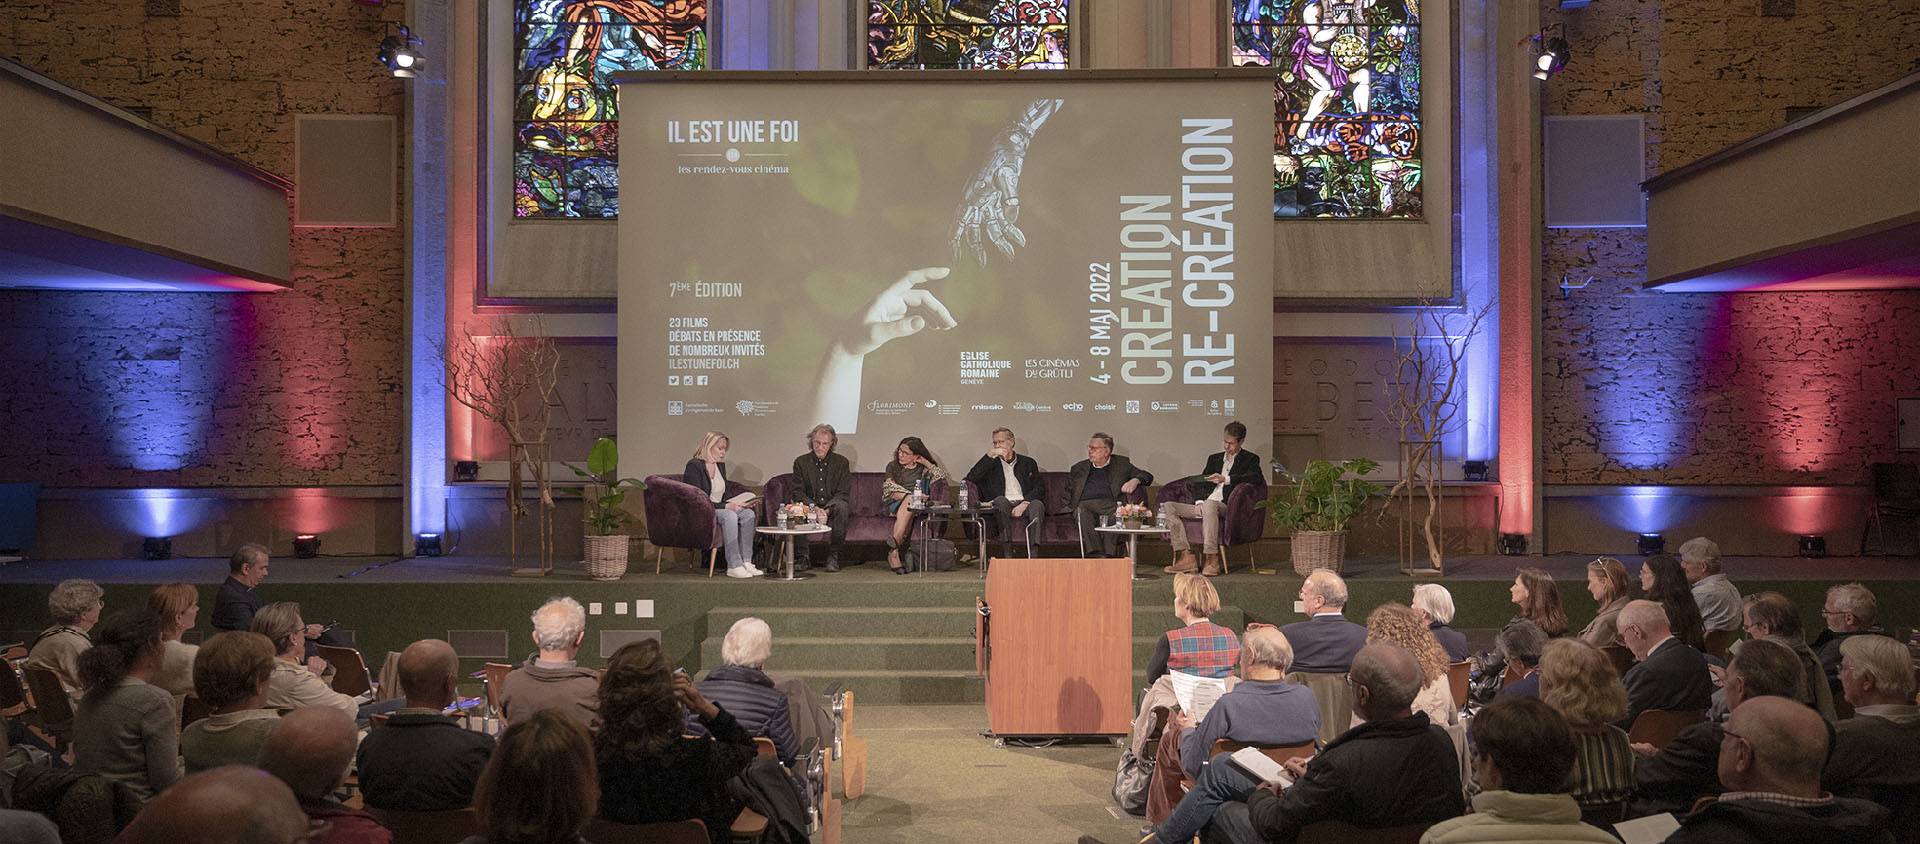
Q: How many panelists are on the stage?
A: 6